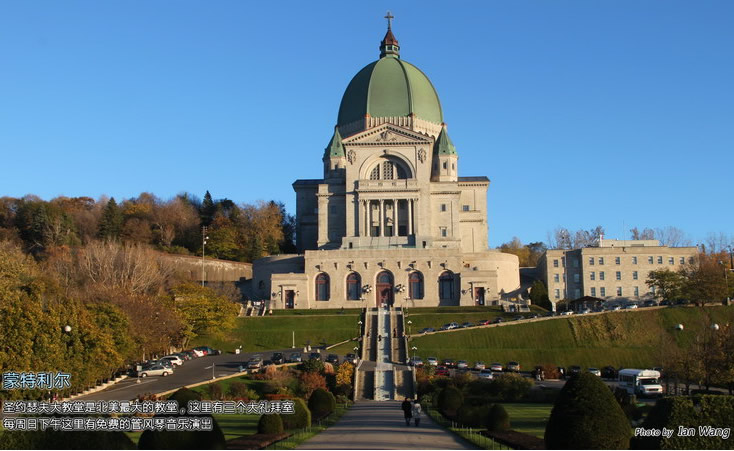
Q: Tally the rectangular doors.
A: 2